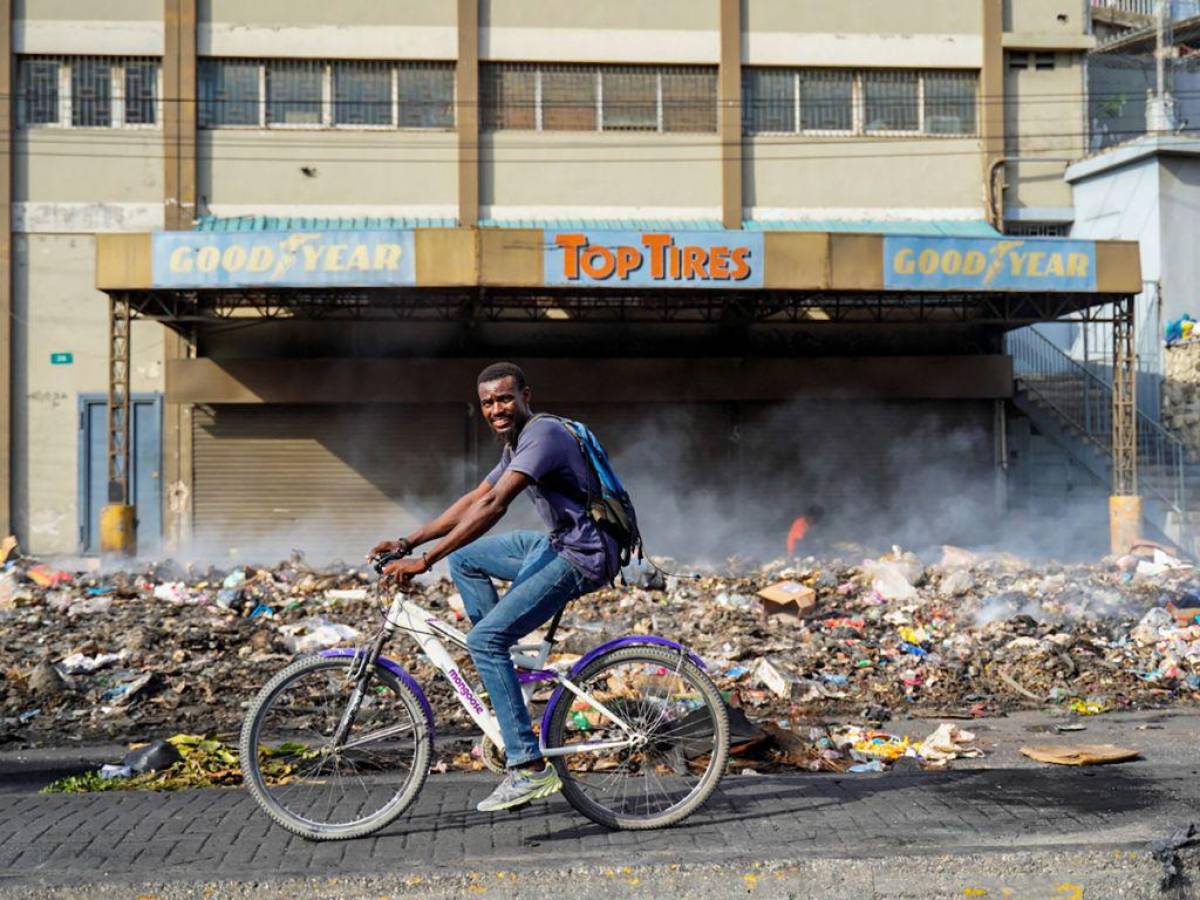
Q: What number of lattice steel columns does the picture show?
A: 2